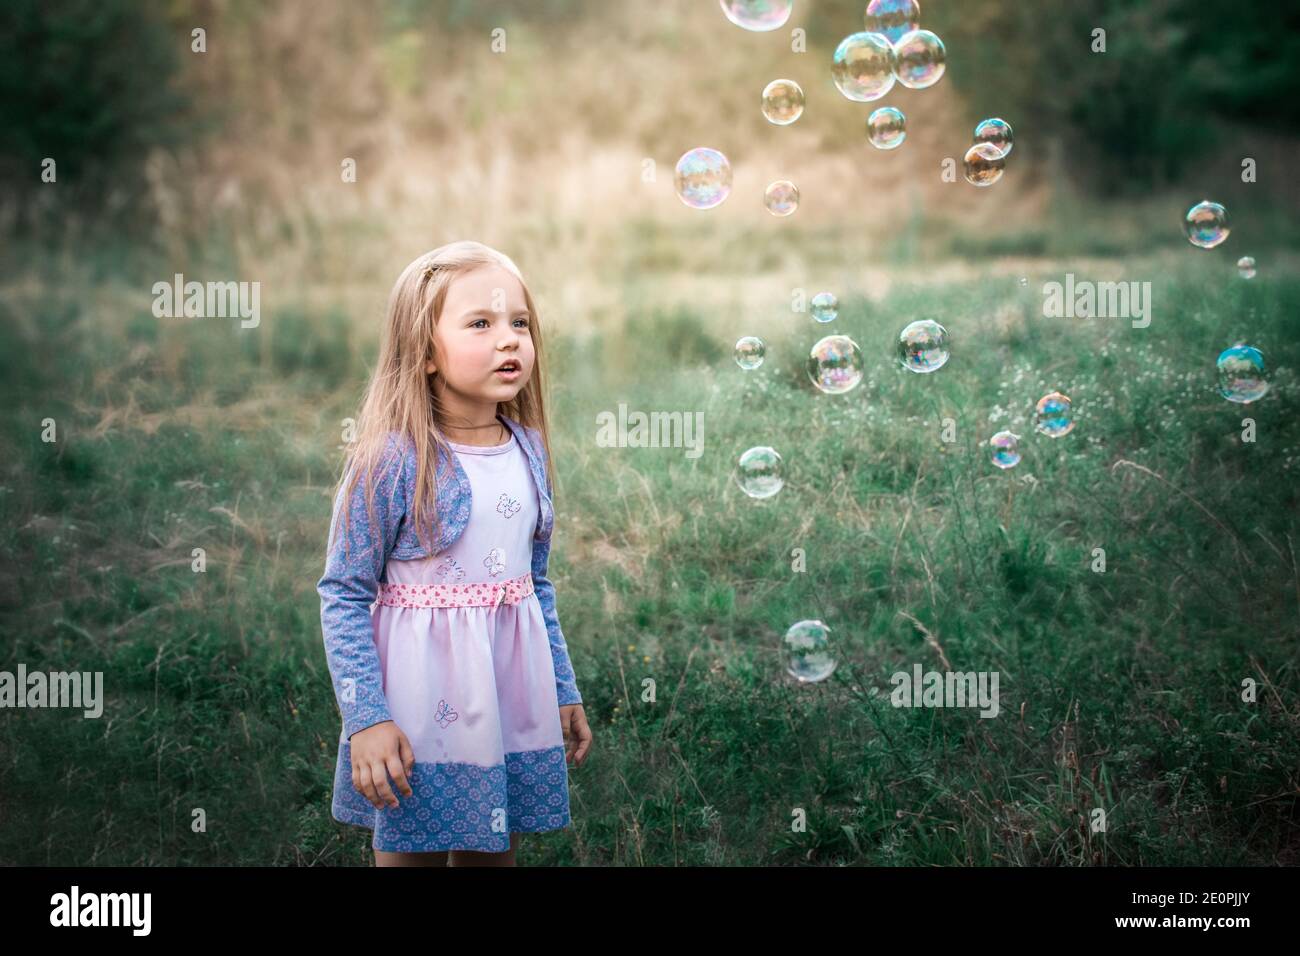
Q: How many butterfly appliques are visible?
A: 4